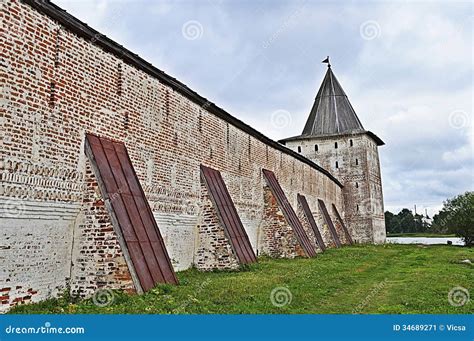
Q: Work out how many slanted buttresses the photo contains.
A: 6